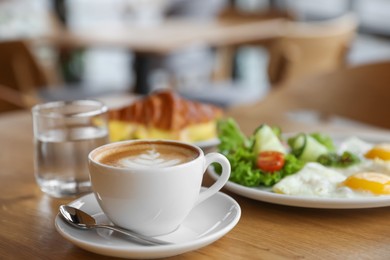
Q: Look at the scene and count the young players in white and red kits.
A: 0